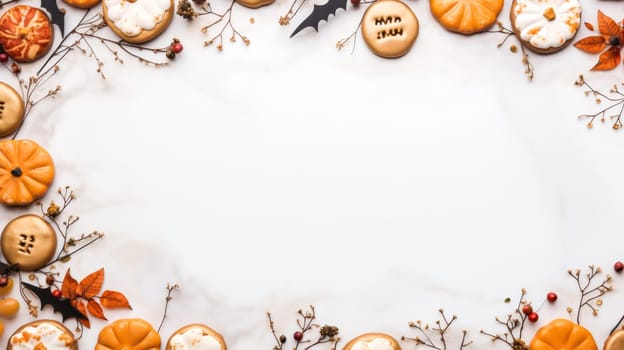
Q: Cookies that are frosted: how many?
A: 5